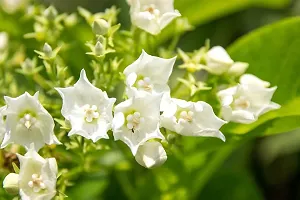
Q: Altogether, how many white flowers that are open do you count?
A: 8